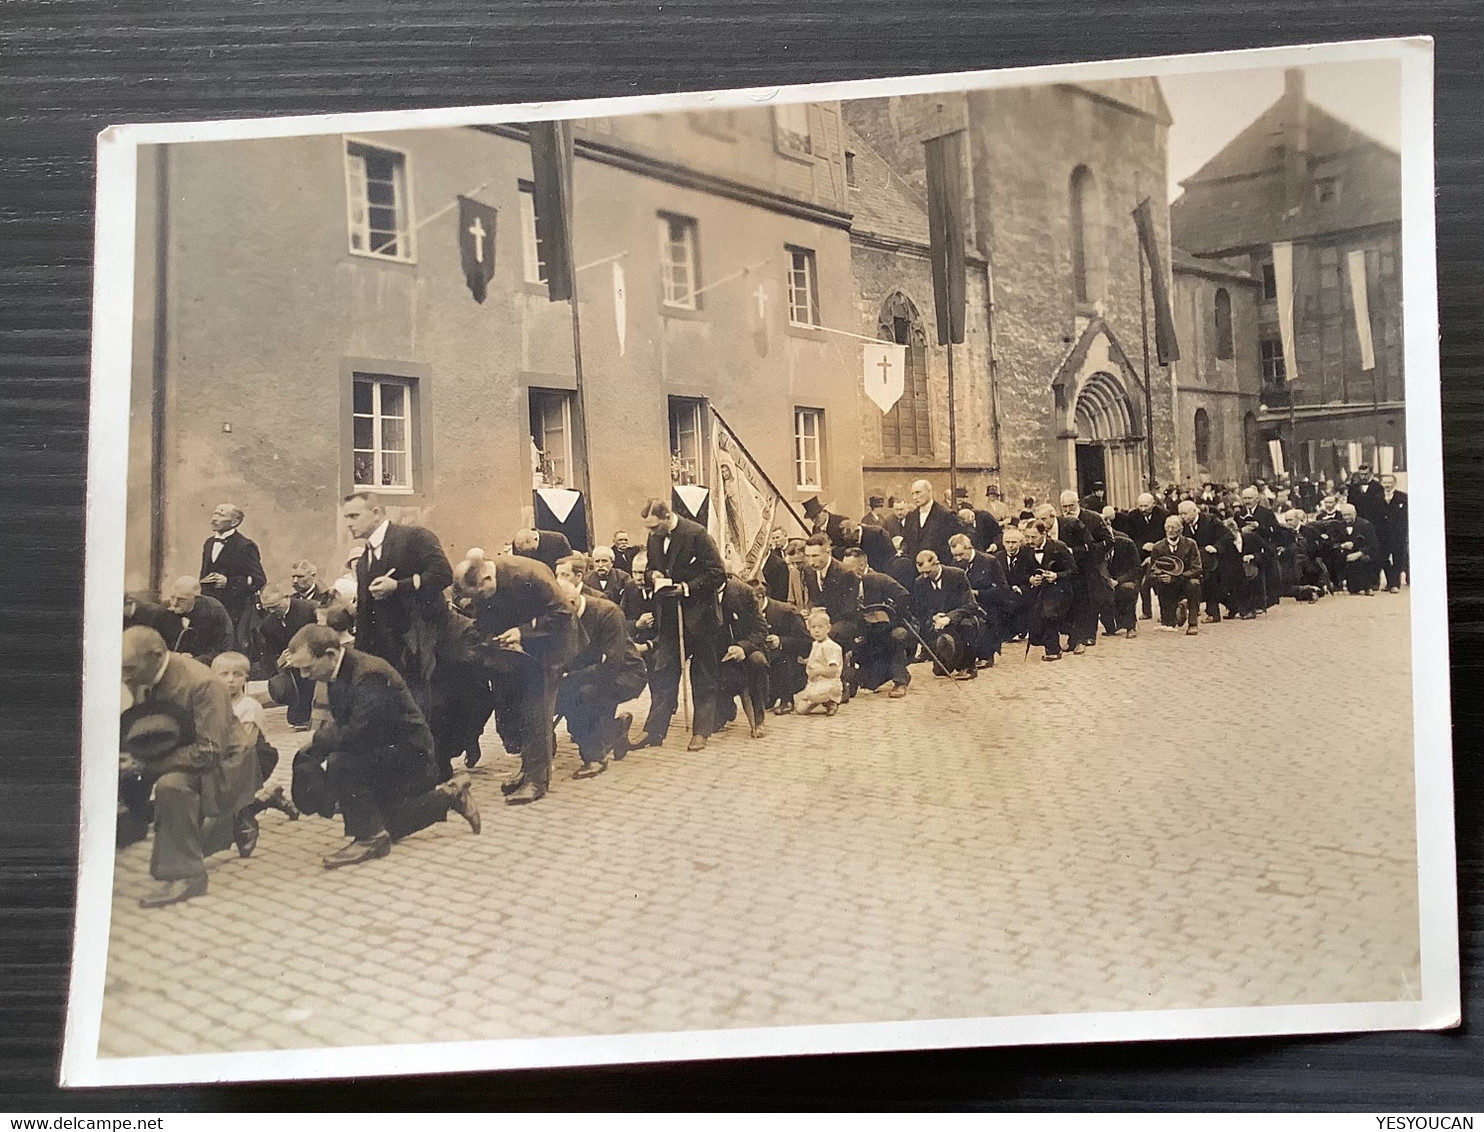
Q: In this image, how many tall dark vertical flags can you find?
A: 3